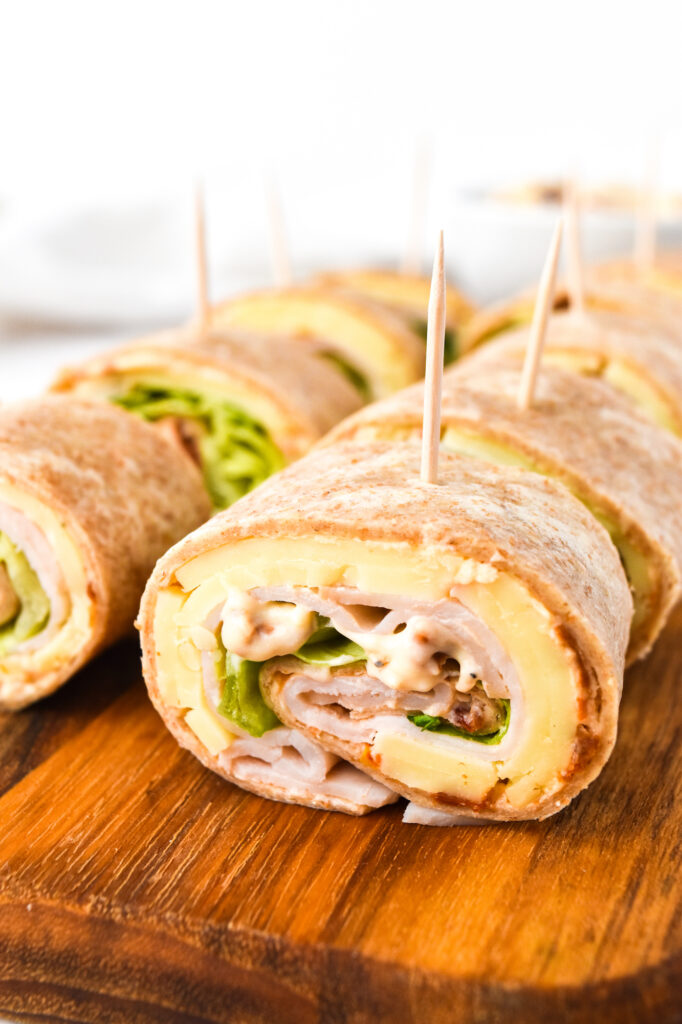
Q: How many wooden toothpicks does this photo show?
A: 7